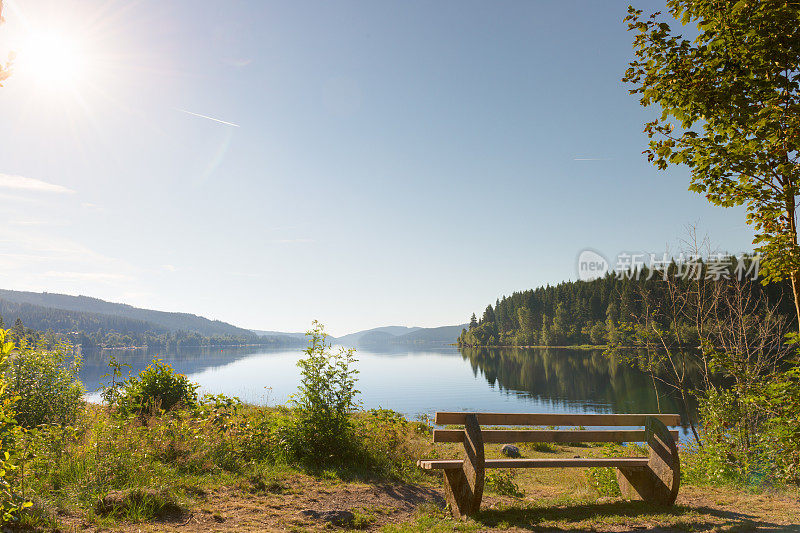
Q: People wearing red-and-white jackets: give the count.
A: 0